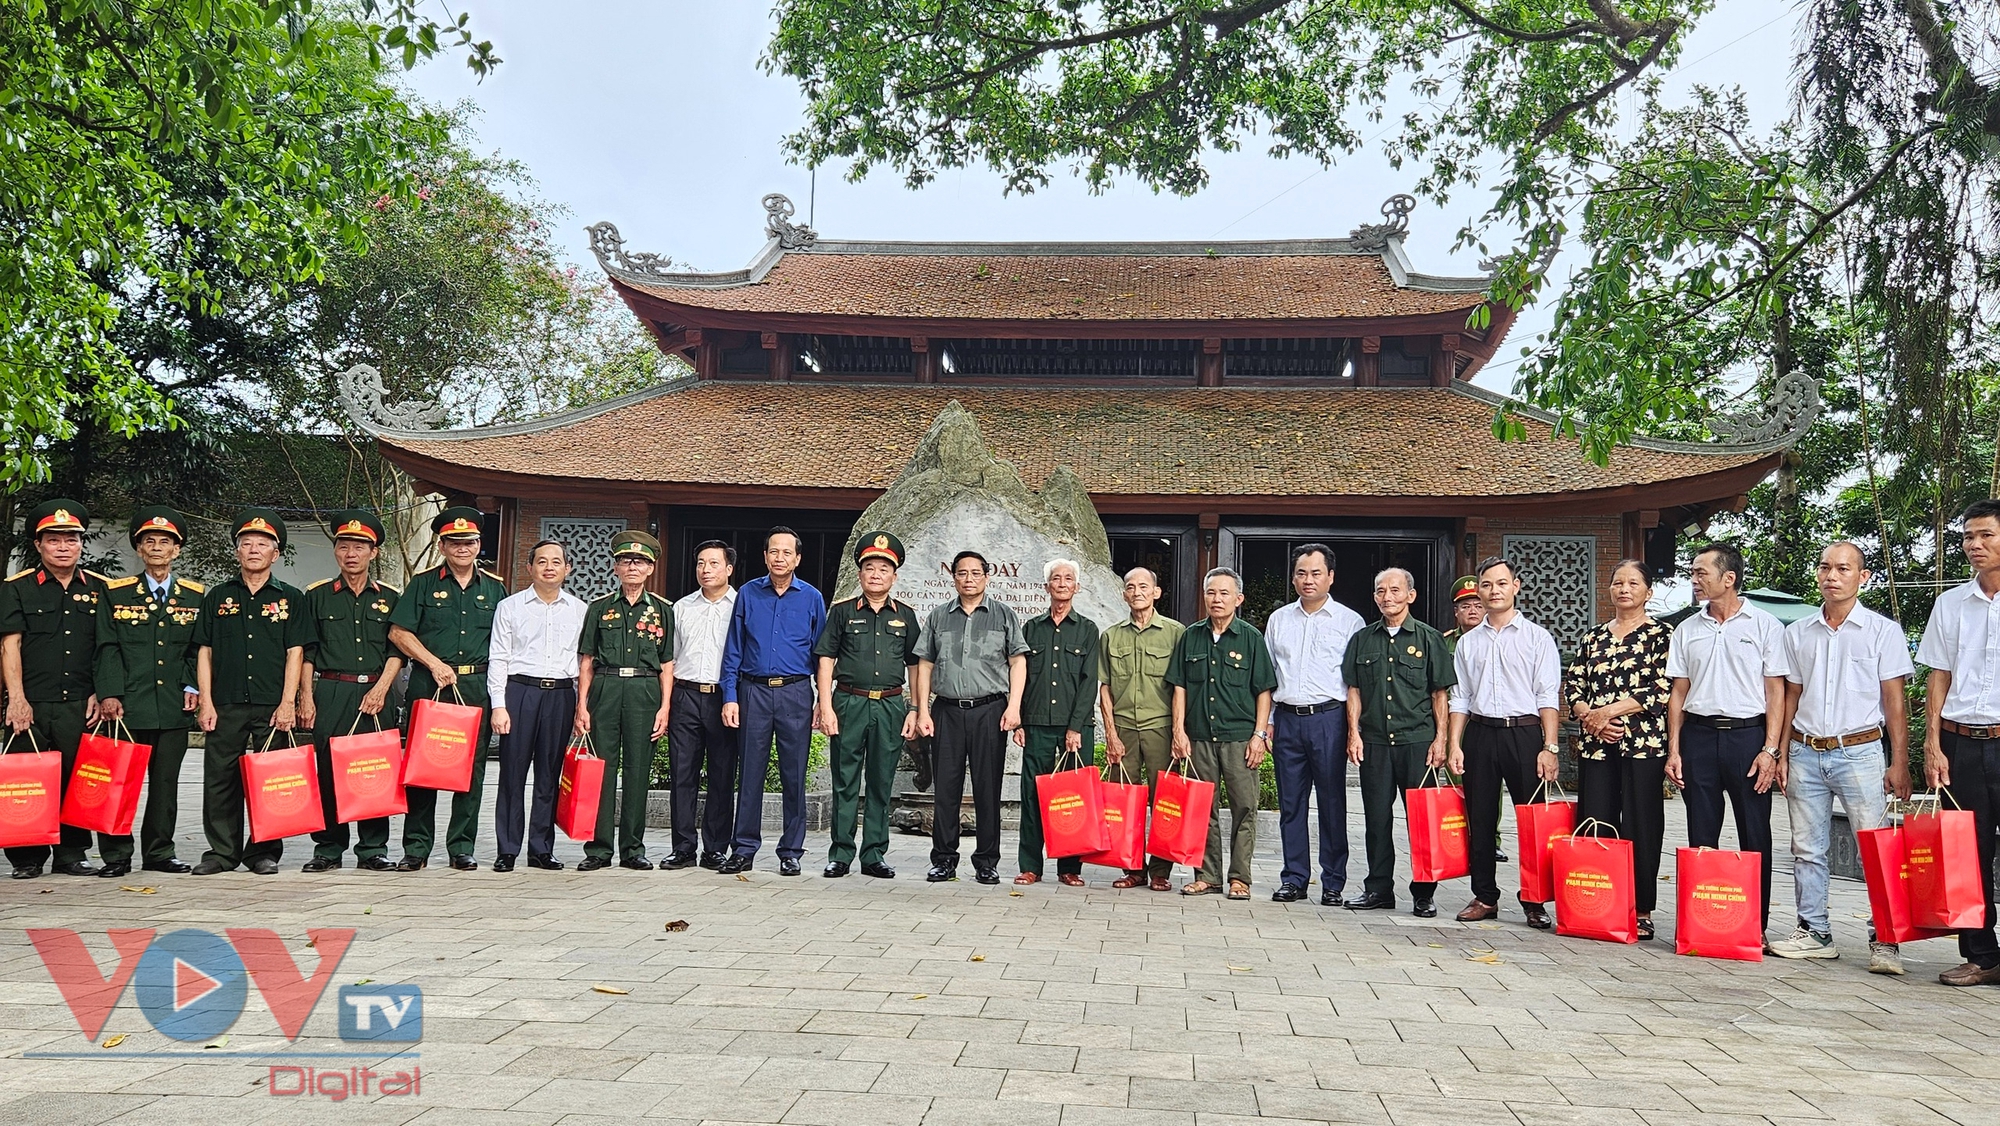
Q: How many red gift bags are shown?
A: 15